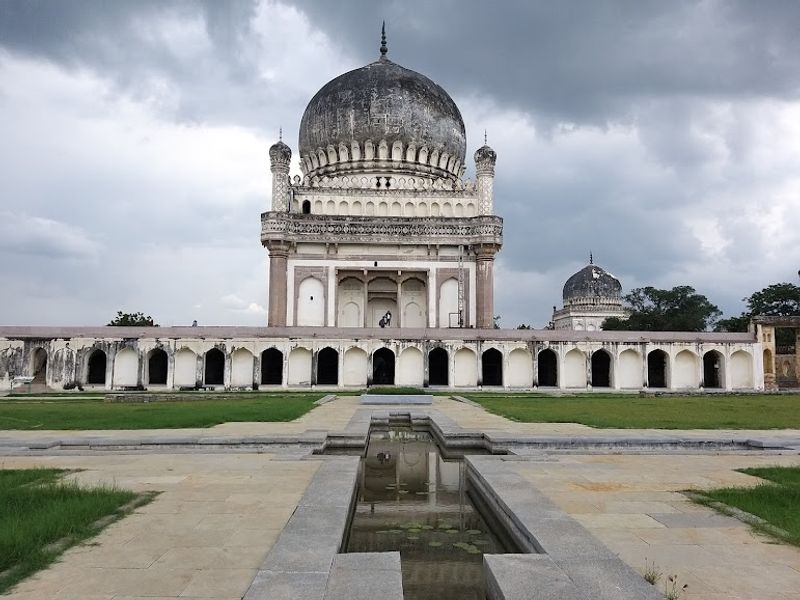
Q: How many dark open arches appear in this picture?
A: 12